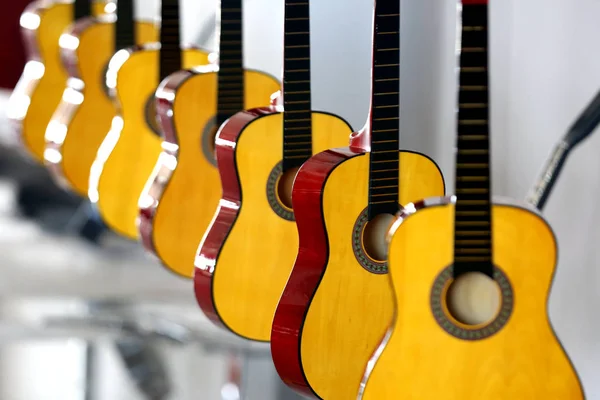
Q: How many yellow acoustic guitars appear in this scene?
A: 7